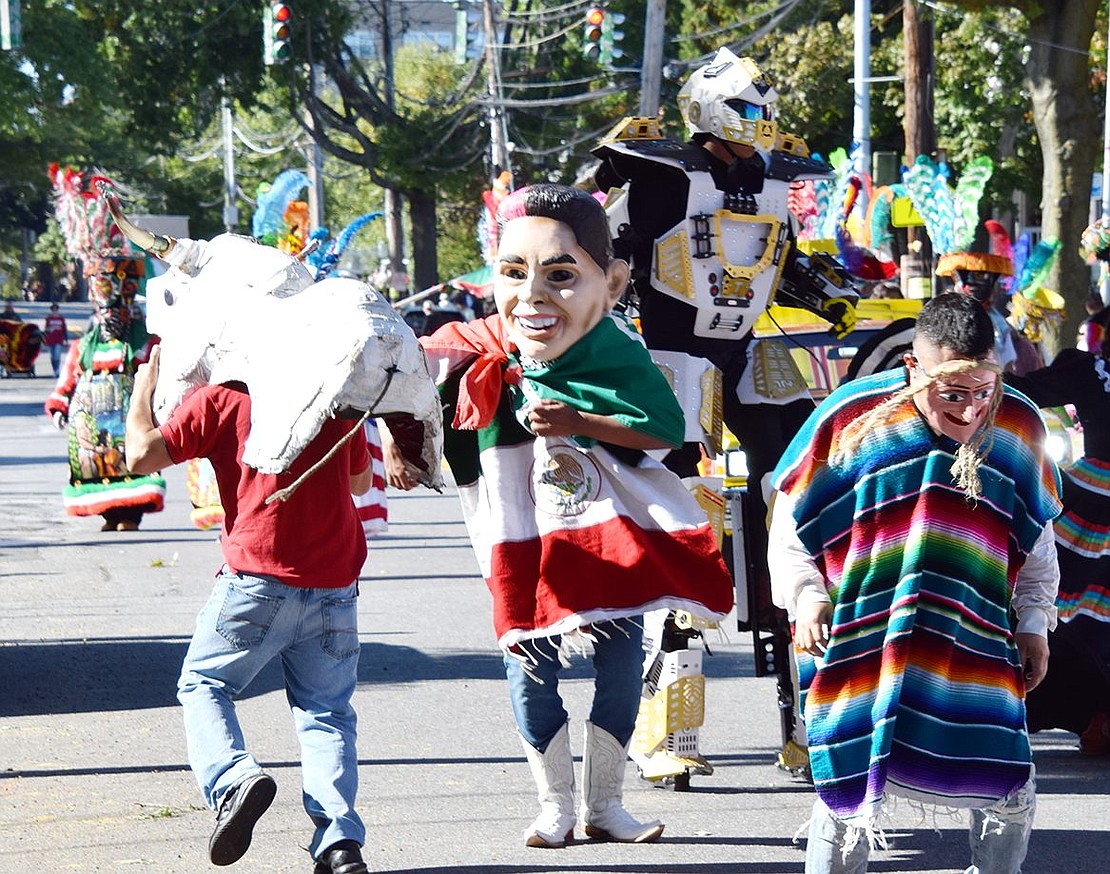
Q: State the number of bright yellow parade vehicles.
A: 1